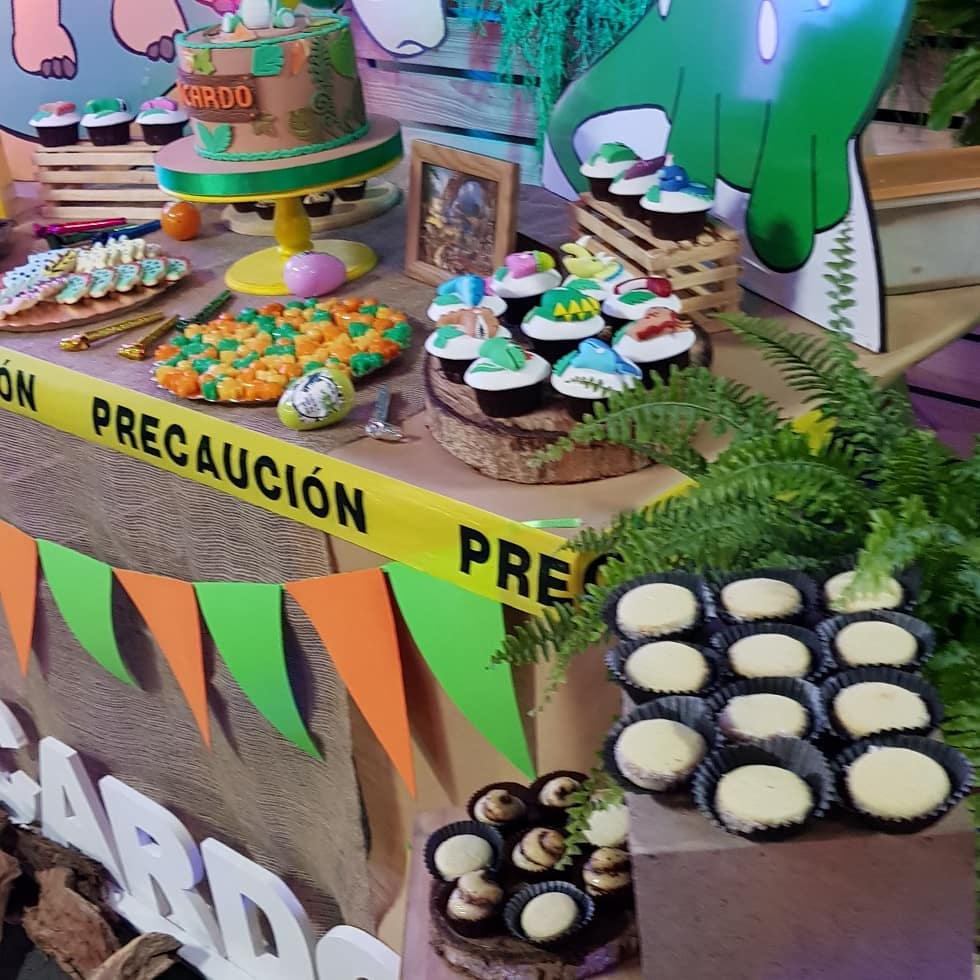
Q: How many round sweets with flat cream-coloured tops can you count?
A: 14